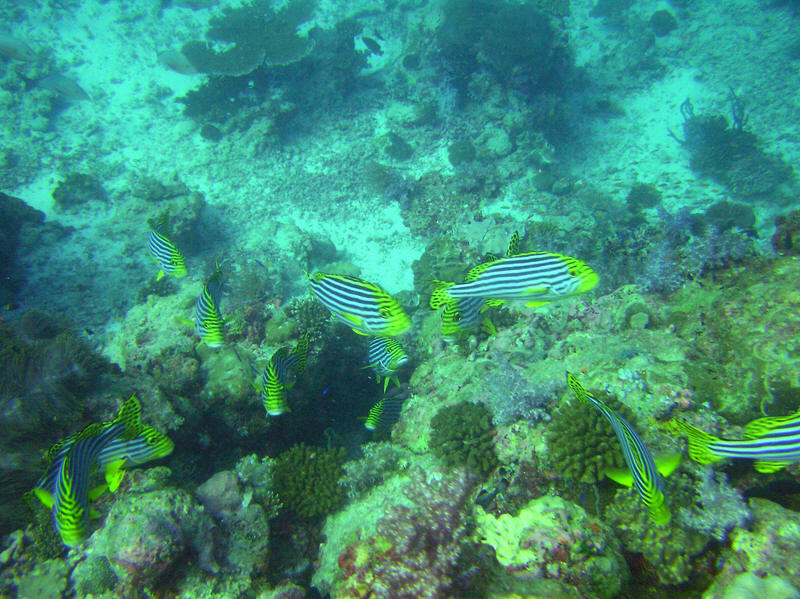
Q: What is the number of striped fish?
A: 12